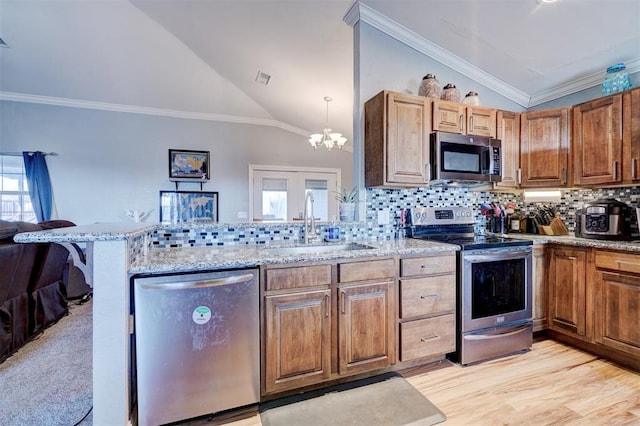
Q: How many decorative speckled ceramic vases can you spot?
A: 3